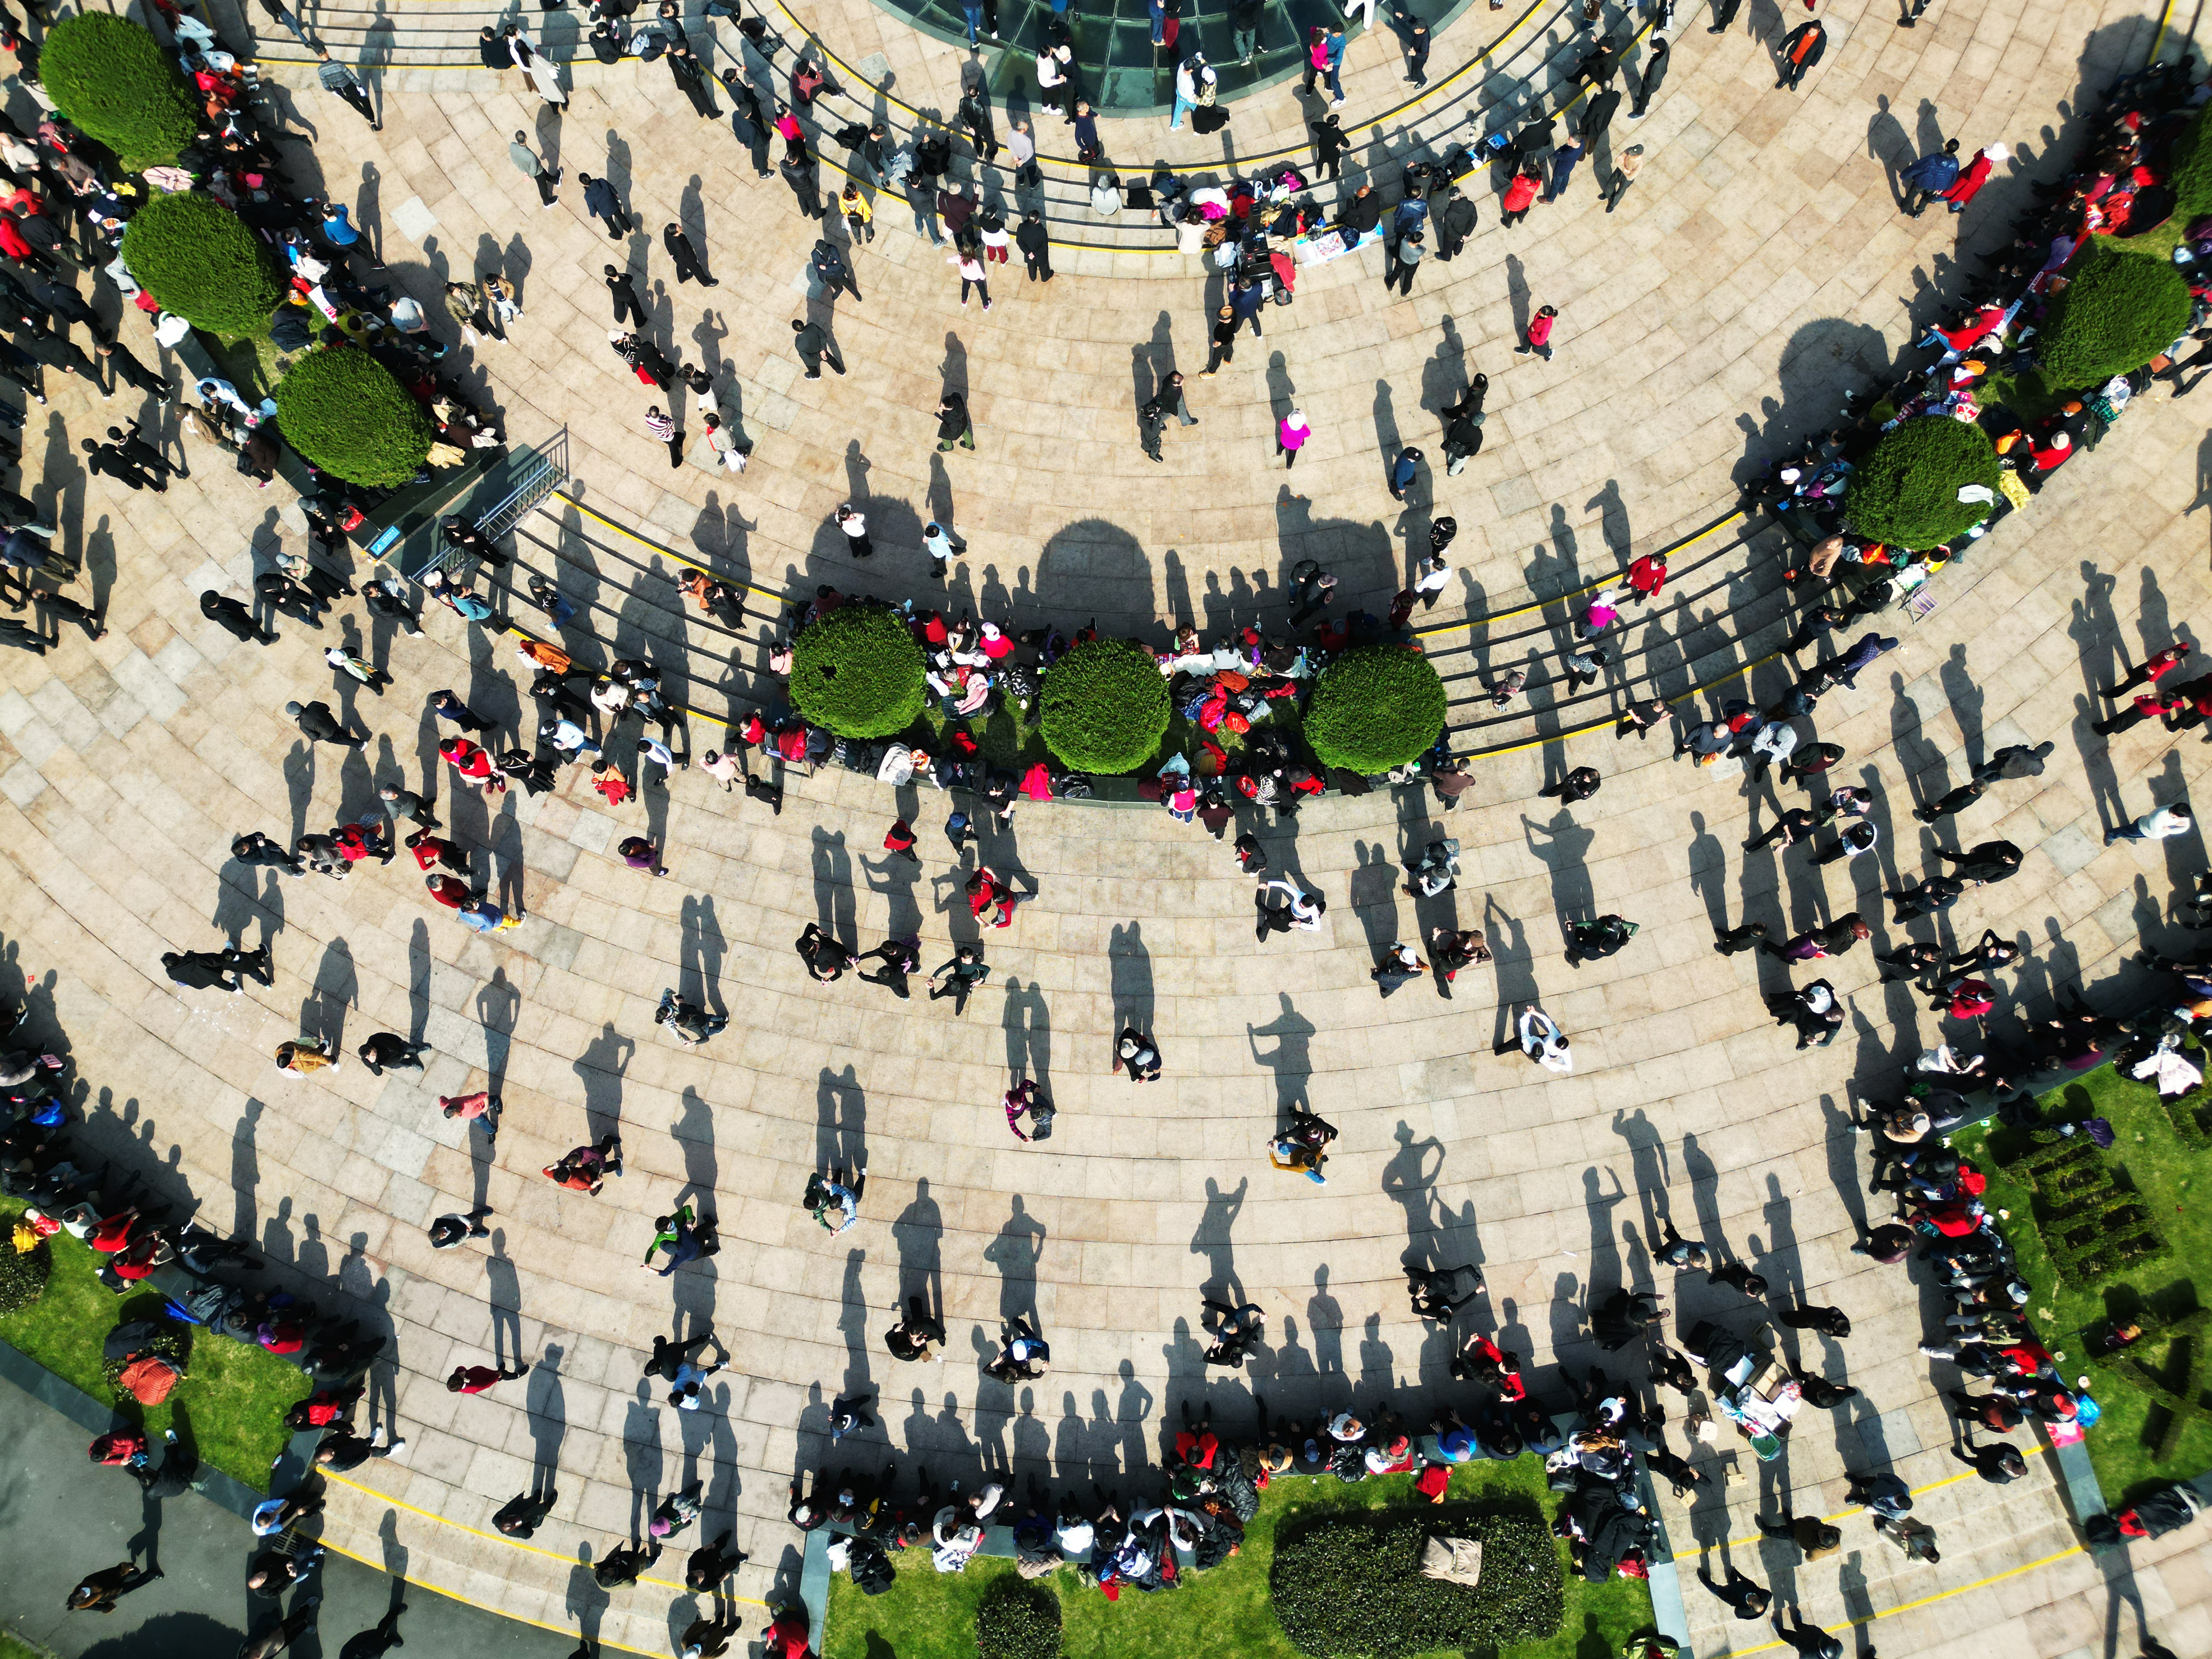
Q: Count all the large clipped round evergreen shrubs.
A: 9